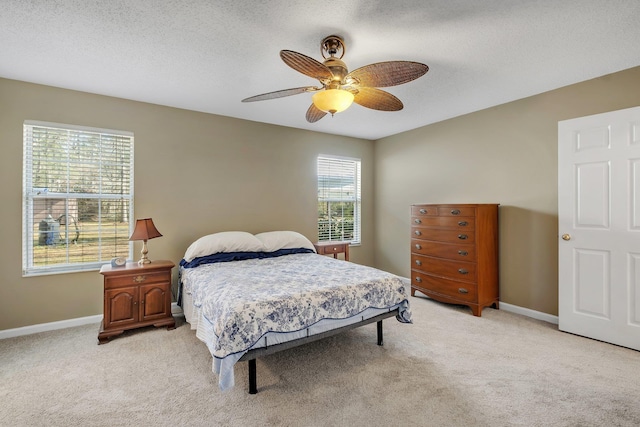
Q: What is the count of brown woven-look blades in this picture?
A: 5